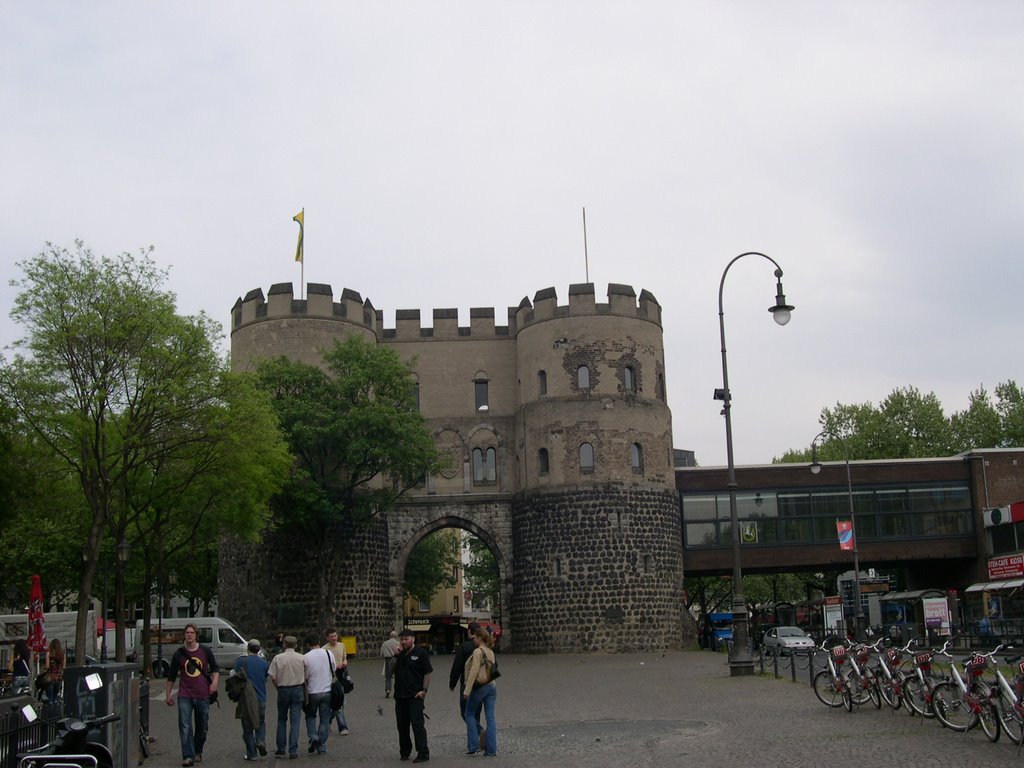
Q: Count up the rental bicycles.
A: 6